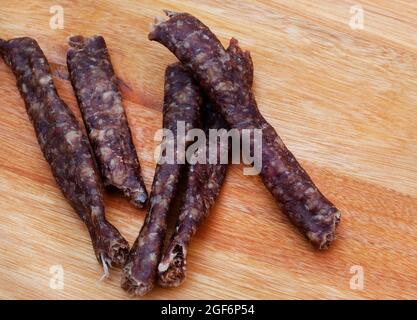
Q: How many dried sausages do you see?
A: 5